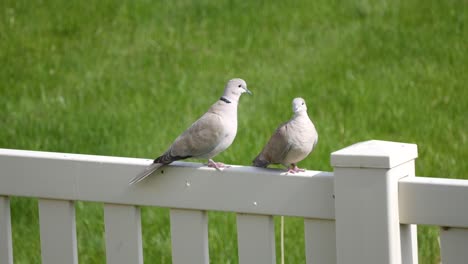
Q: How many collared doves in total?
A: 2